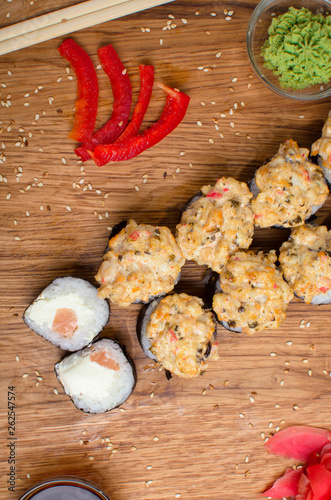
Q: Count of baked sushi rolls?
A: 7